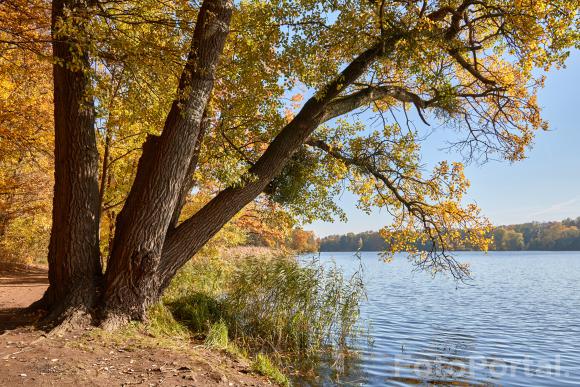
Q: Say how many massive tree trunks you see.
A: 3